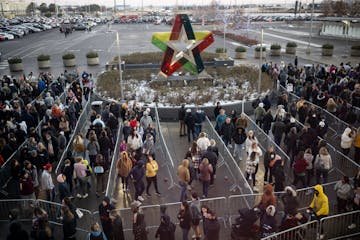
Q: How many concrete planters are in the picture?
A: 11